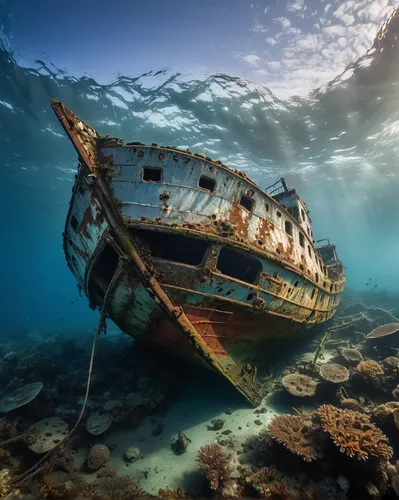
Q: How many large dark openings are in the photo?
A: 3